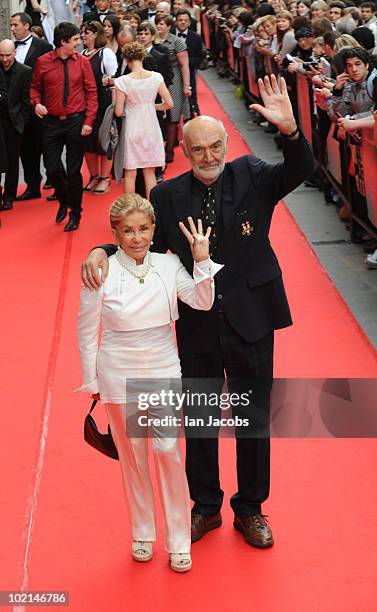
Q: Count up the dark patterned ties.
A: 1